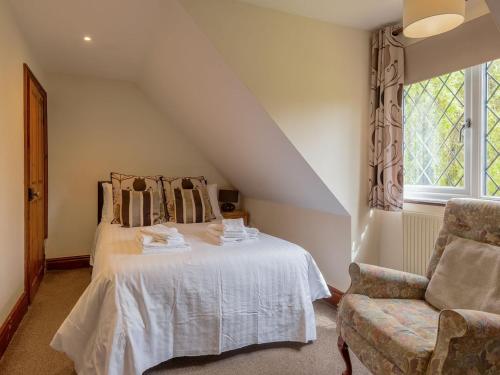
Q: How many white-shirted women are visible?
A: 0